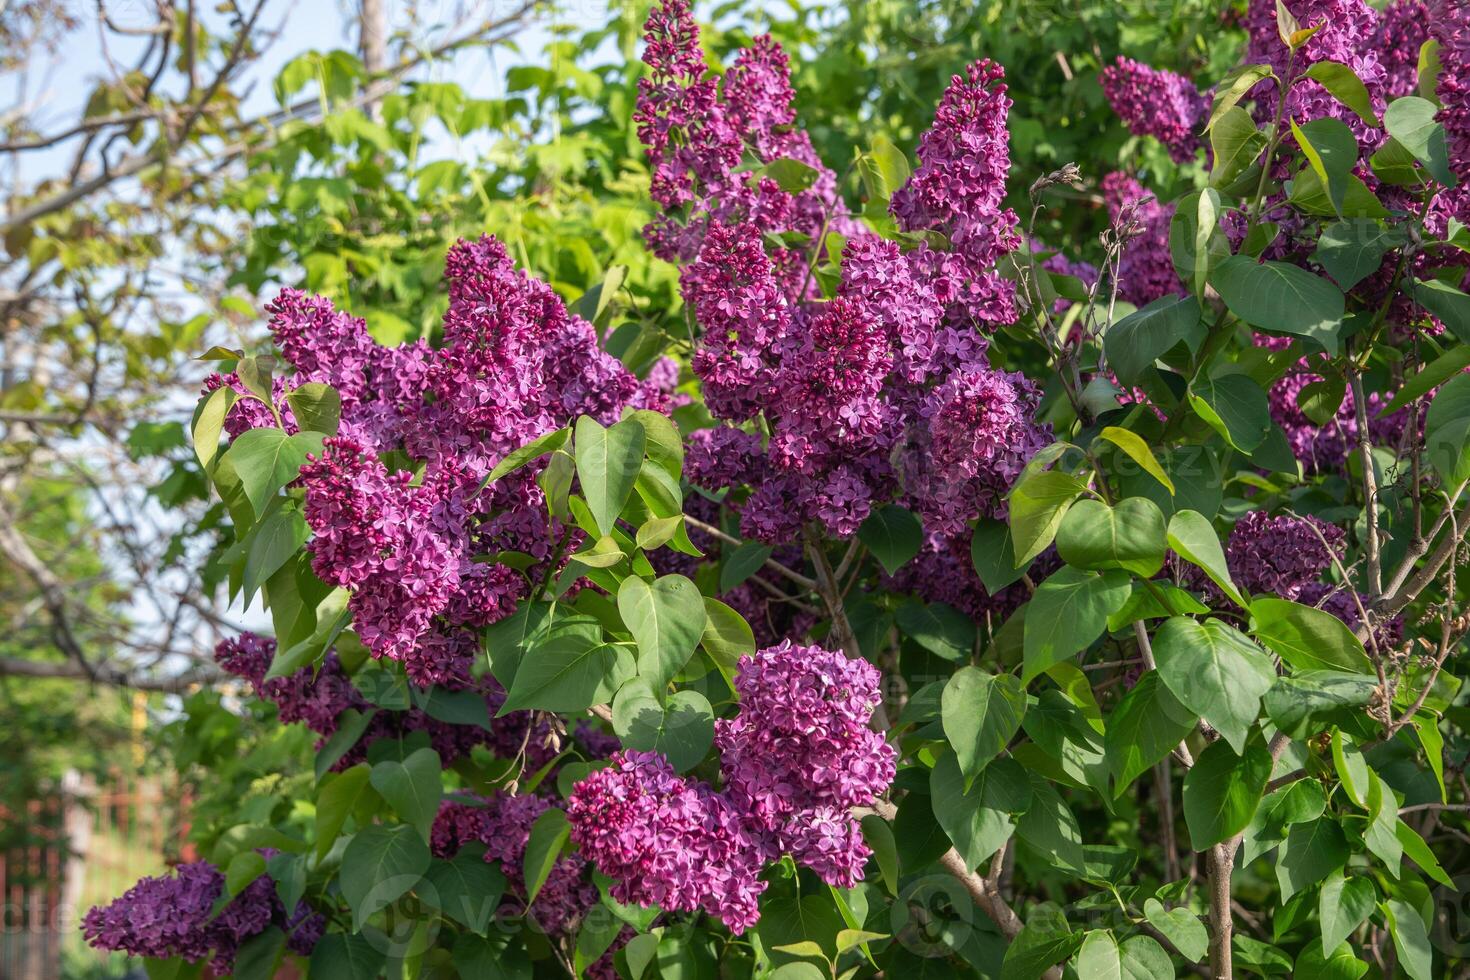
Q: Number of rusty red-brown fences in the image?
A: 1